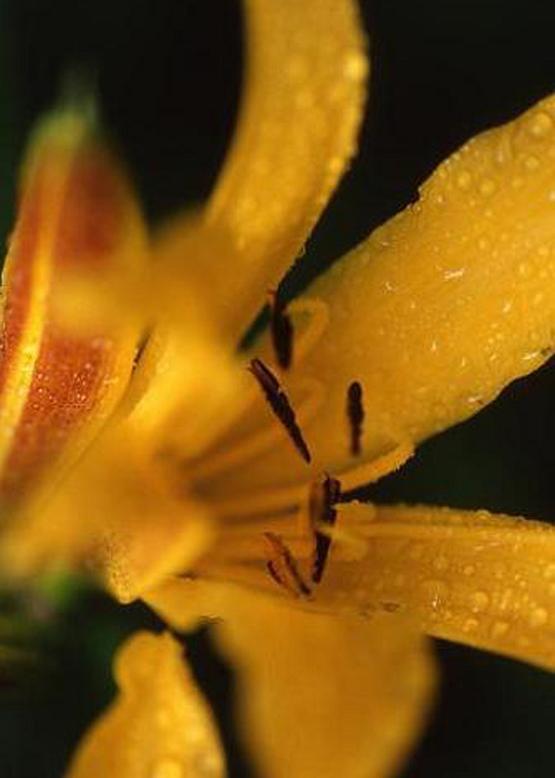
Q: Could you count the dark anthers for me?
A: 5